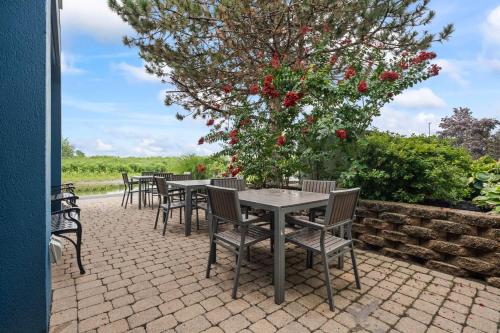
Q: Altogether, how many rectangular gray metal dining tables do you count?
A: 3